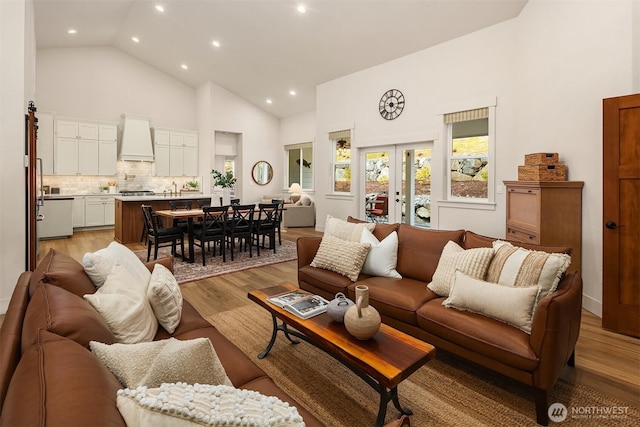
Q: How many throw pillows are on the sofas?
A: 11